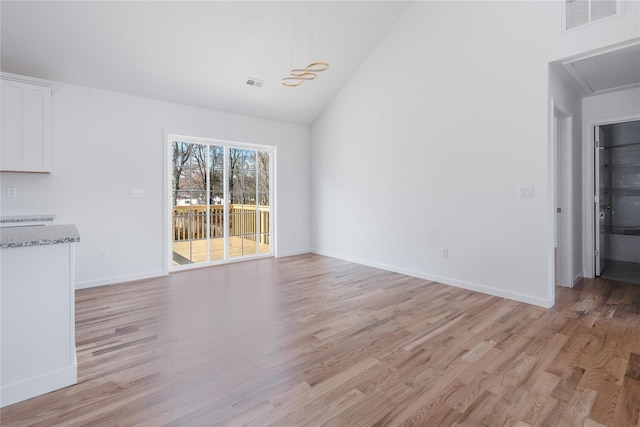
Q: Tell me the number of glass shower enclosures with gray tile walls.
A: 1